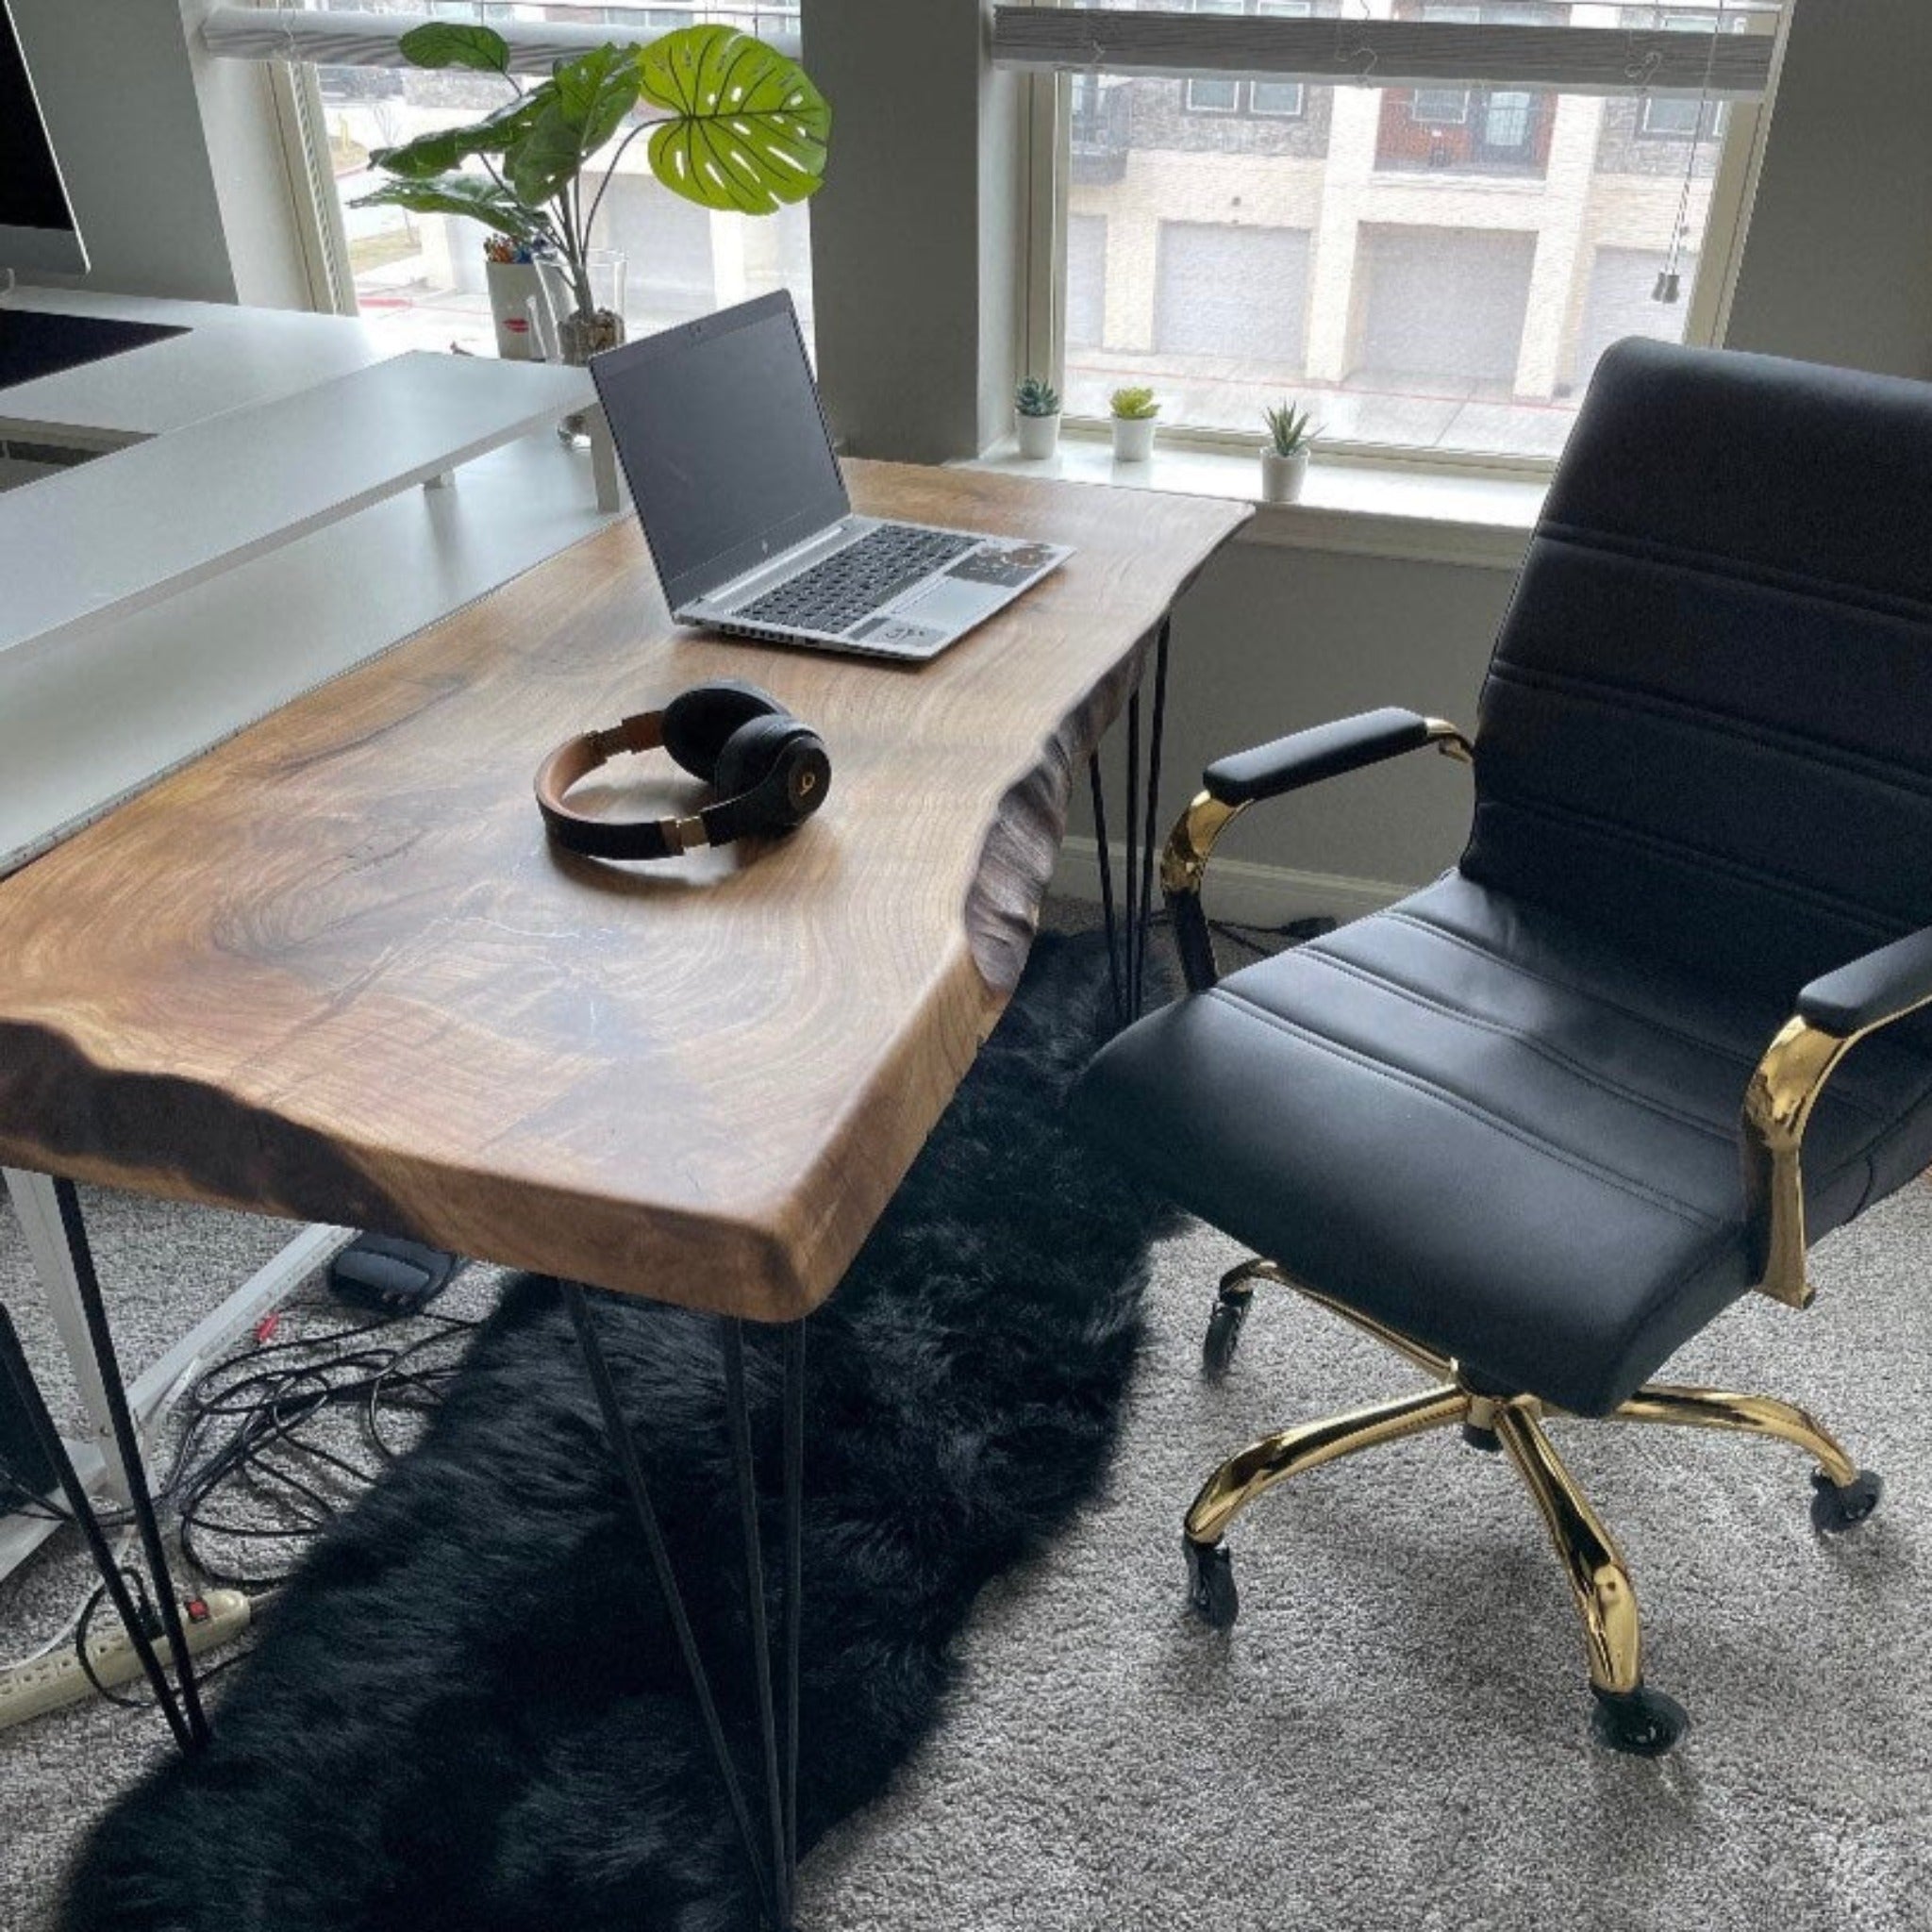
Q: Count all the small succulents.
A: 3